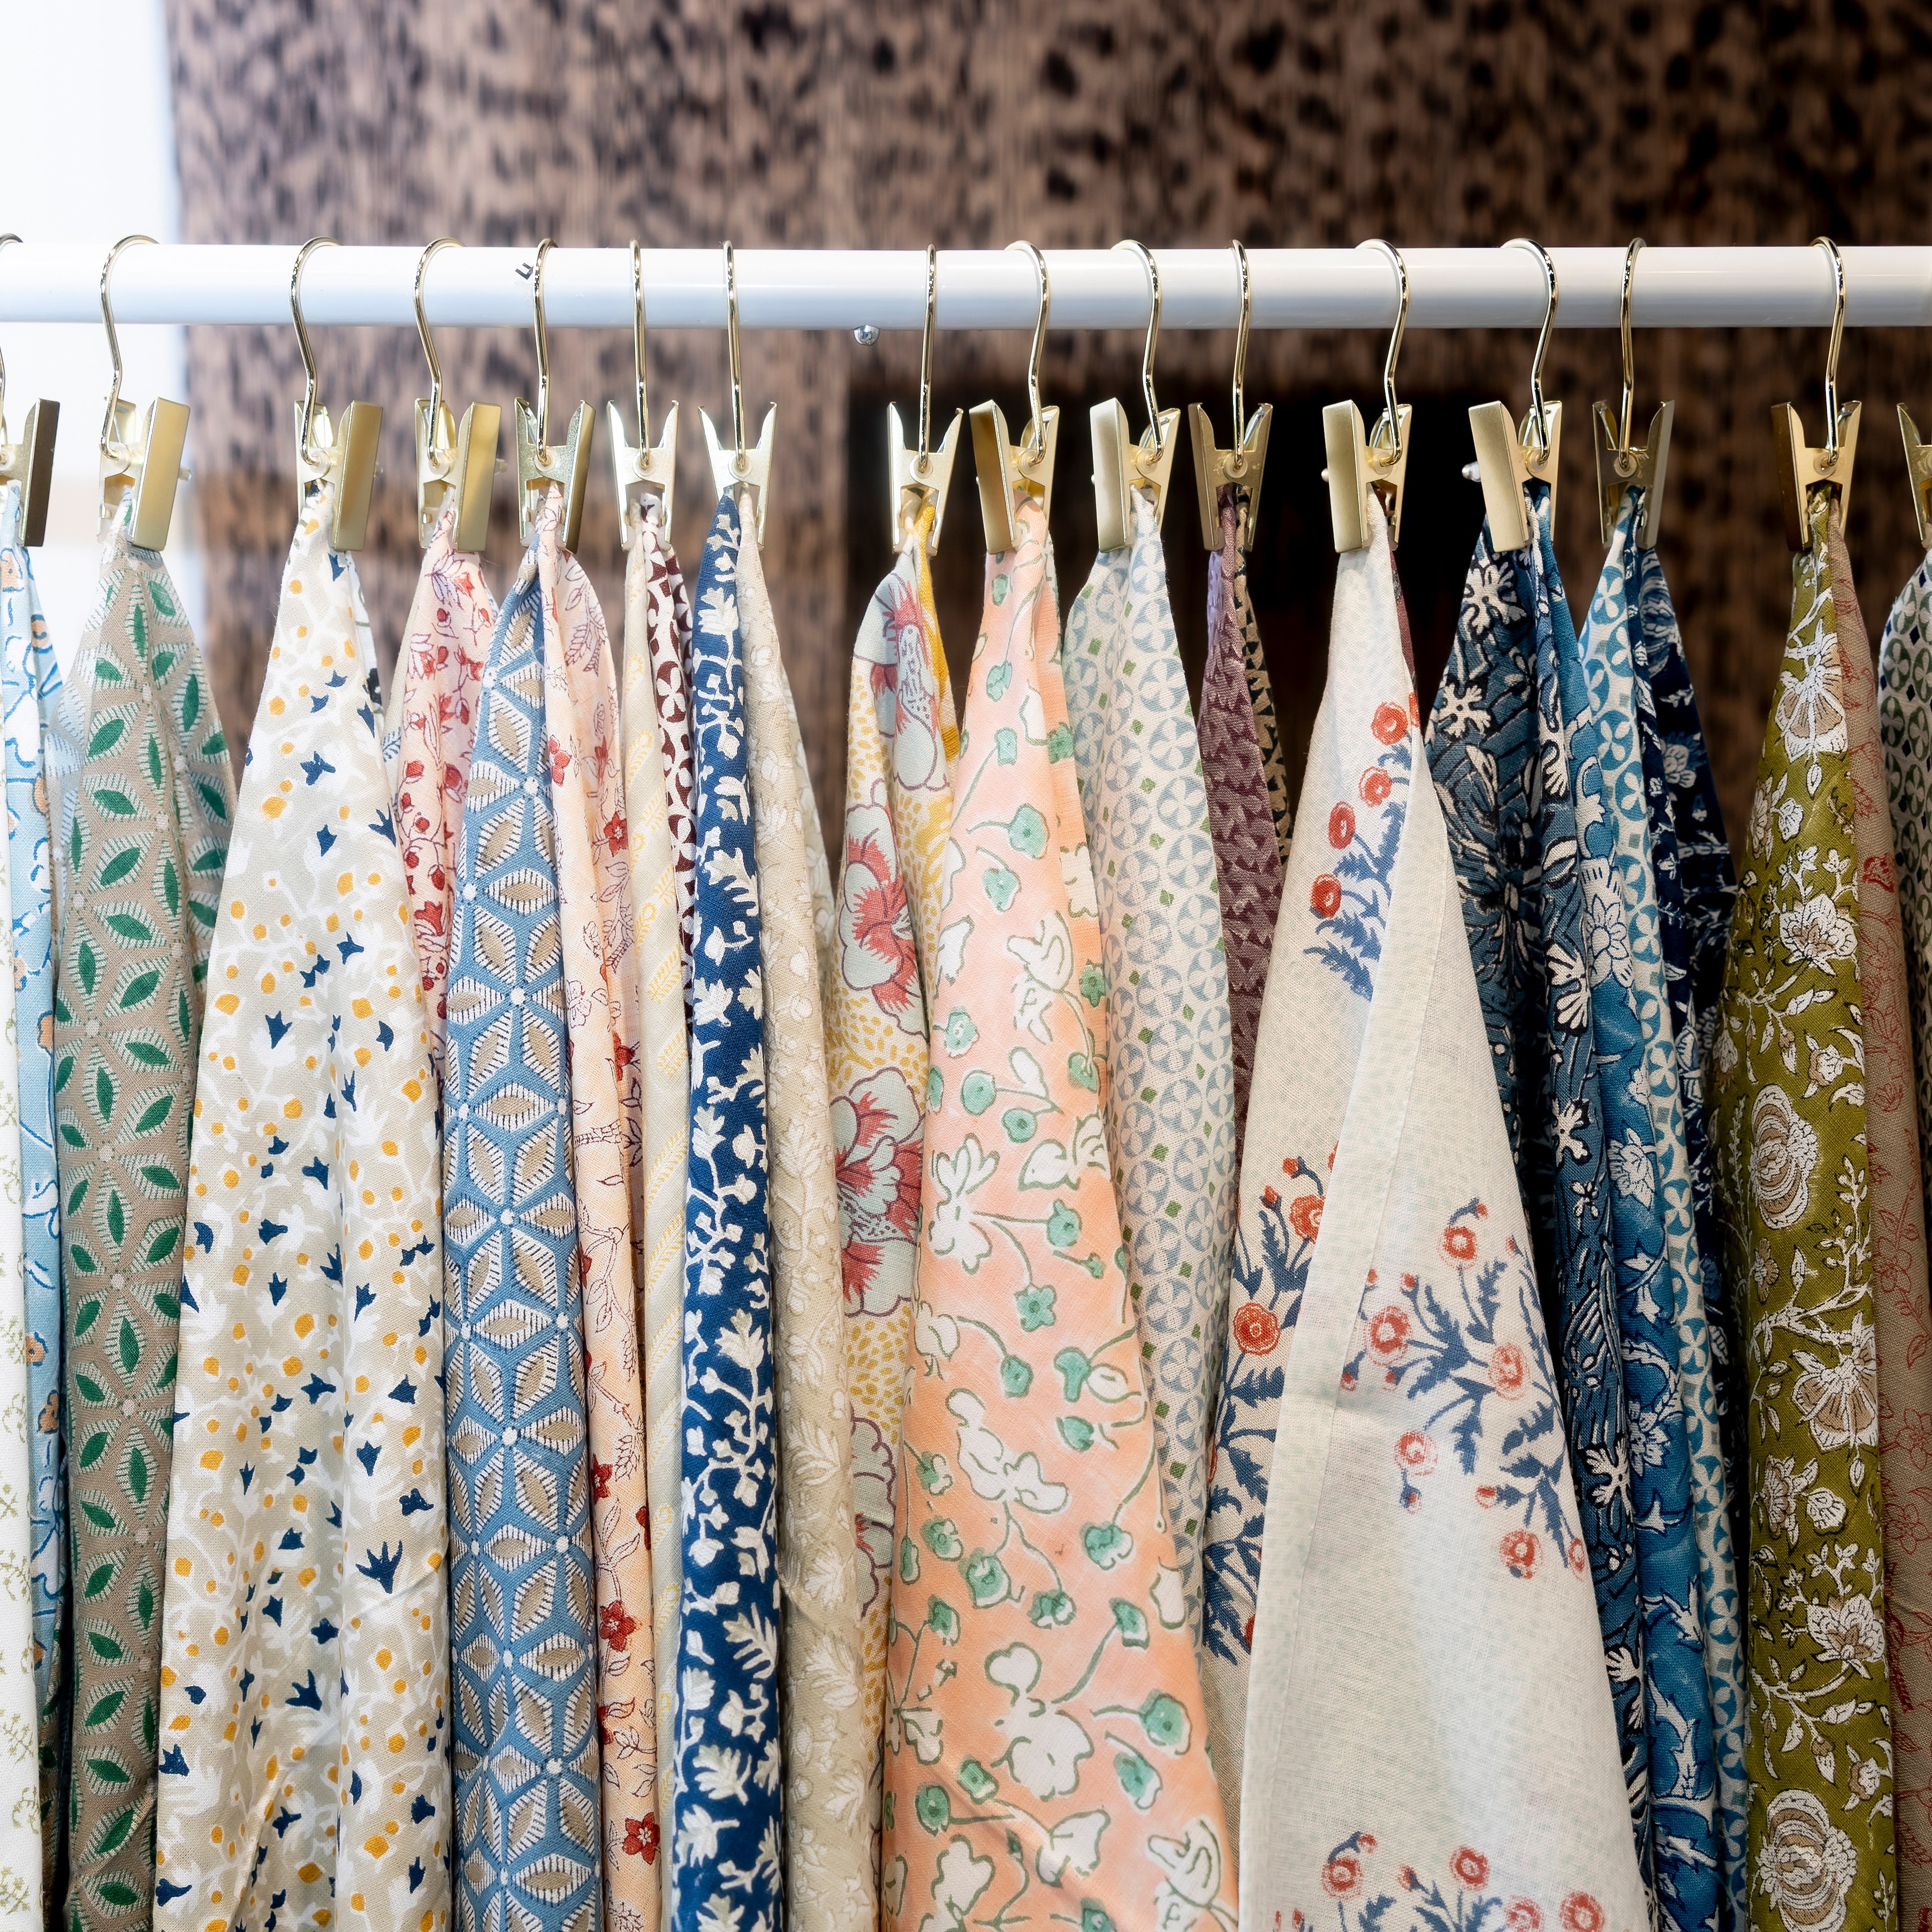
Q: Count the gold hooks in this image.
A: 15